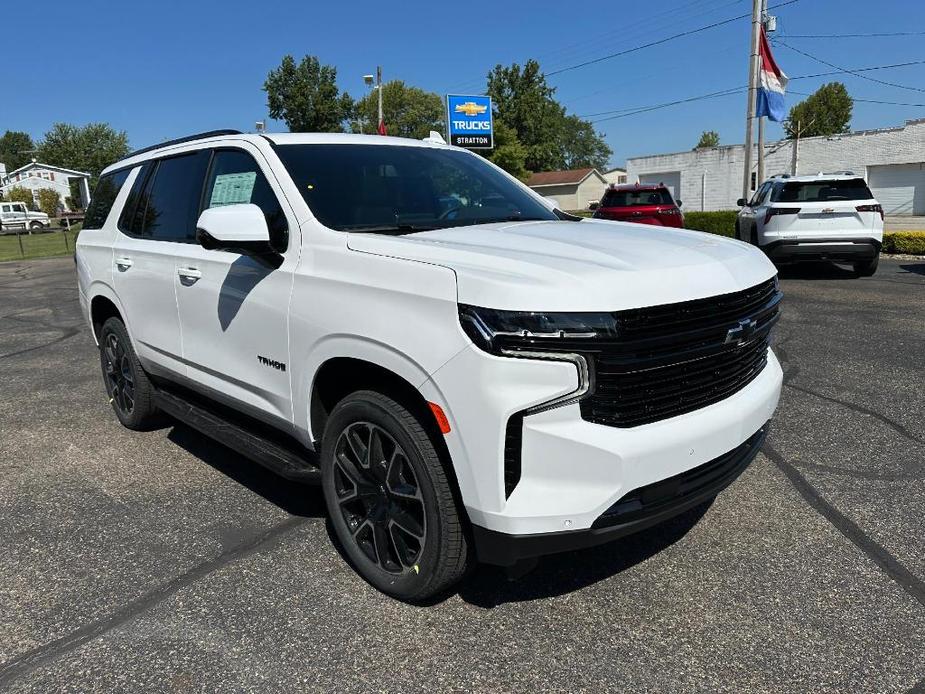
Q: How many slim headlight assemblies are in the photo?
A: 1